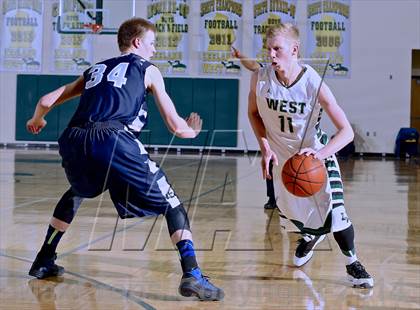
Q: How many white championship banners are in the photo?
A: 6